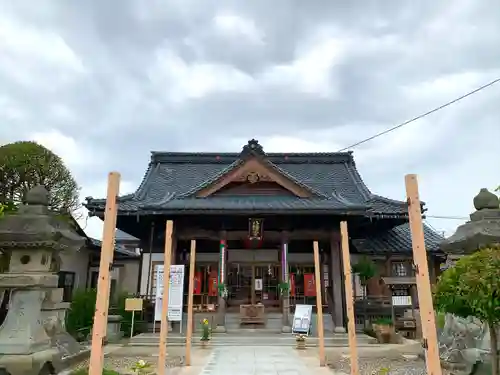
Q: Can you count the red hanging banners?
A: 4